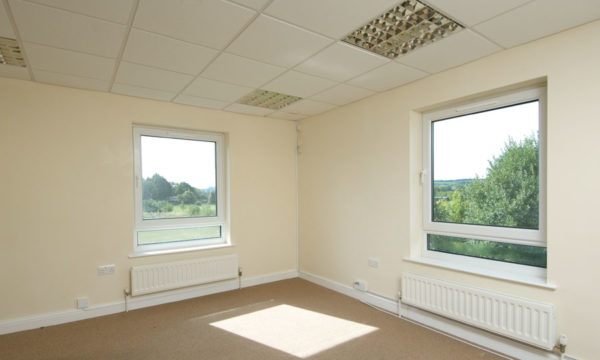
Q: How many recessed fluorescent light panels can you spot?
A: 3